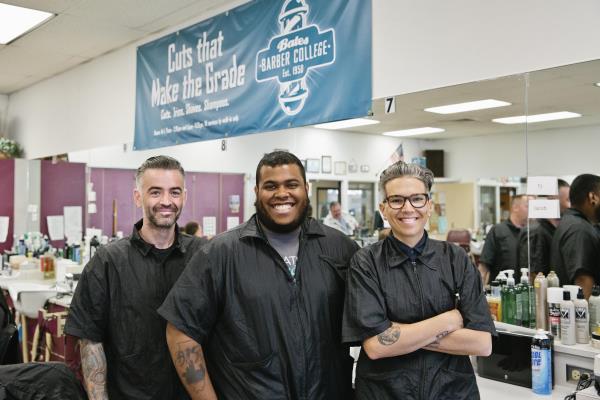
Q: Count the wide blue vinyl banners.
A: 1